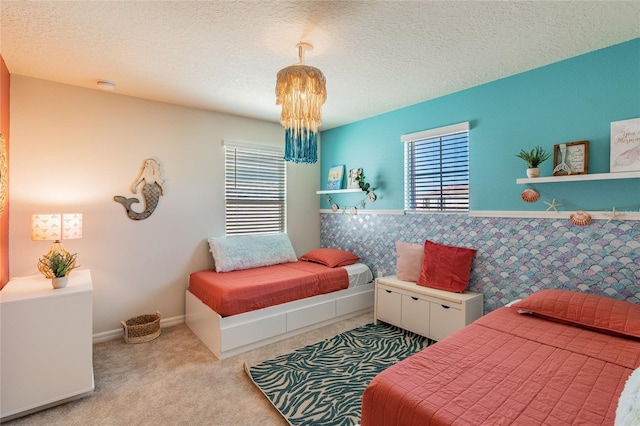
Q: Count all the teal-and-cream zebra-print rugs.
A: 1